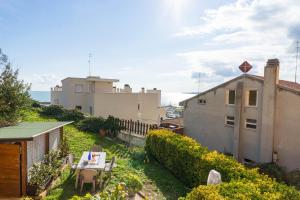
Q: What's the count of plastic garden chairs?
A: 4